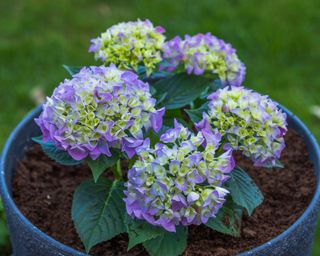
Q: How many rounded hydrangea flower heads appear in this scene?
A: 5